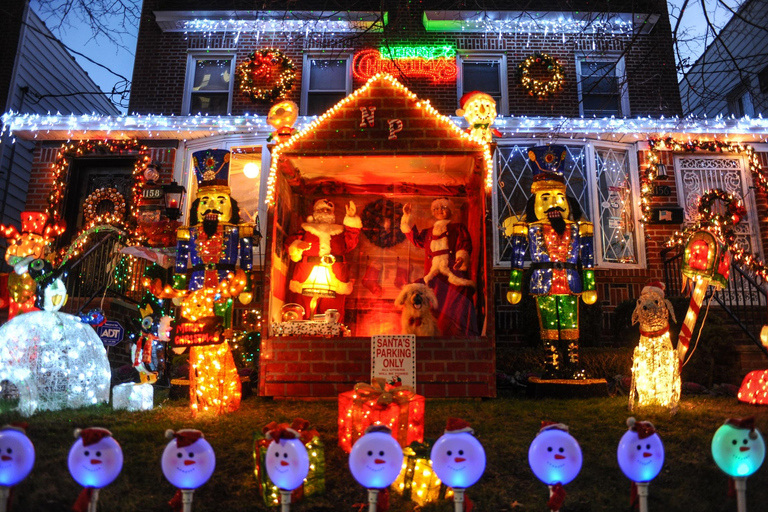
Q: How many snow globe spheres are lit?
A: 9